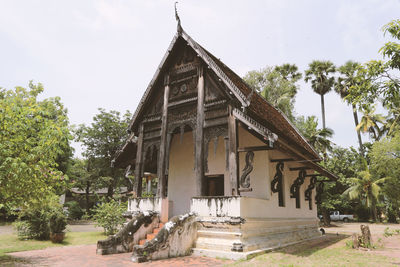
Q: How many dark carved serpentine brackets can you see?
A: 5